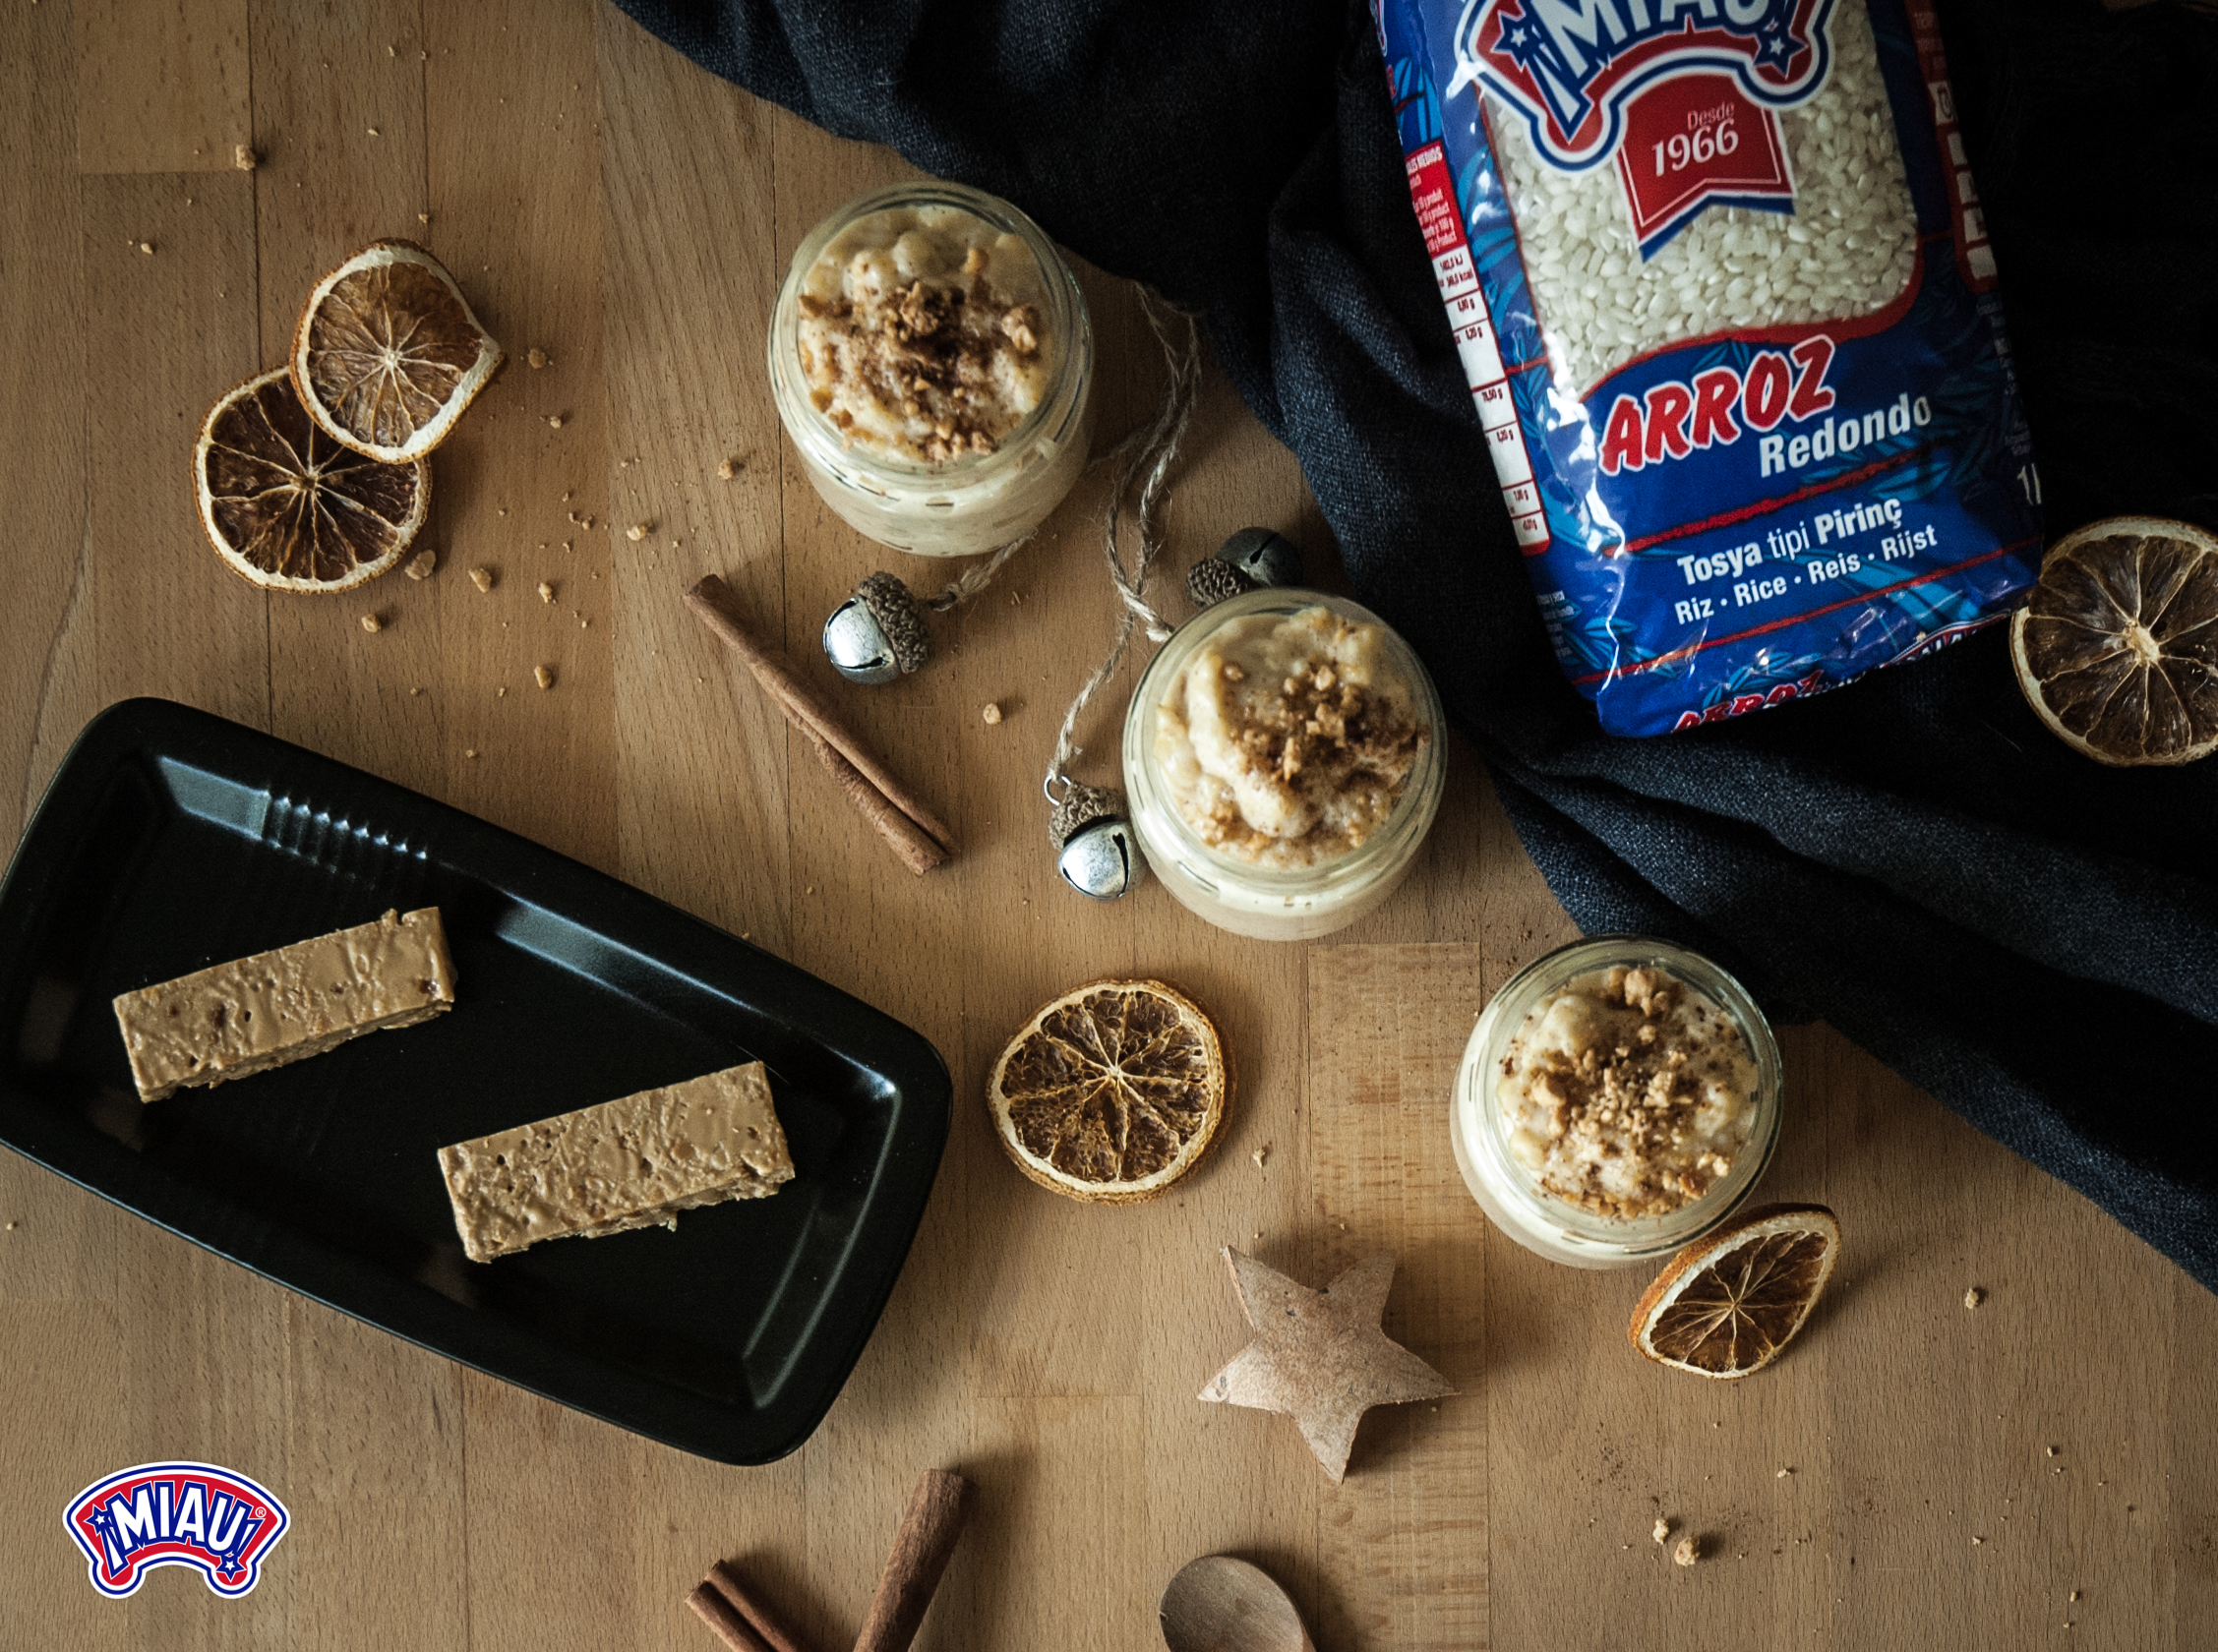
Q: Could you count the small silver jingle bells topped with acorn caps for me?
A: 3